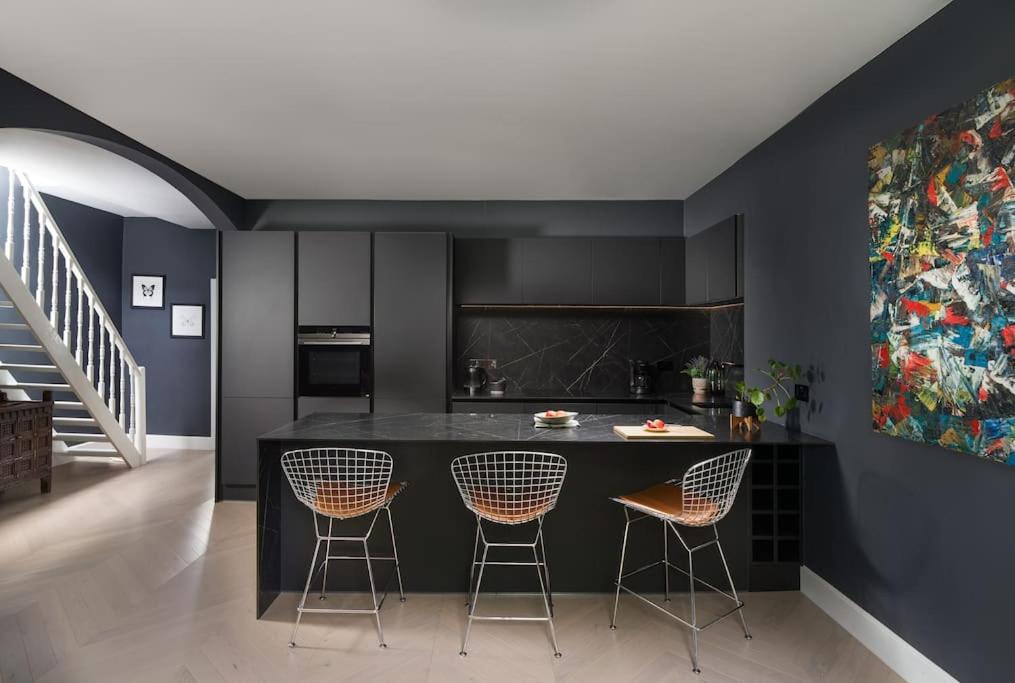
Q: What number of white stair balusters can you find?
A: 11